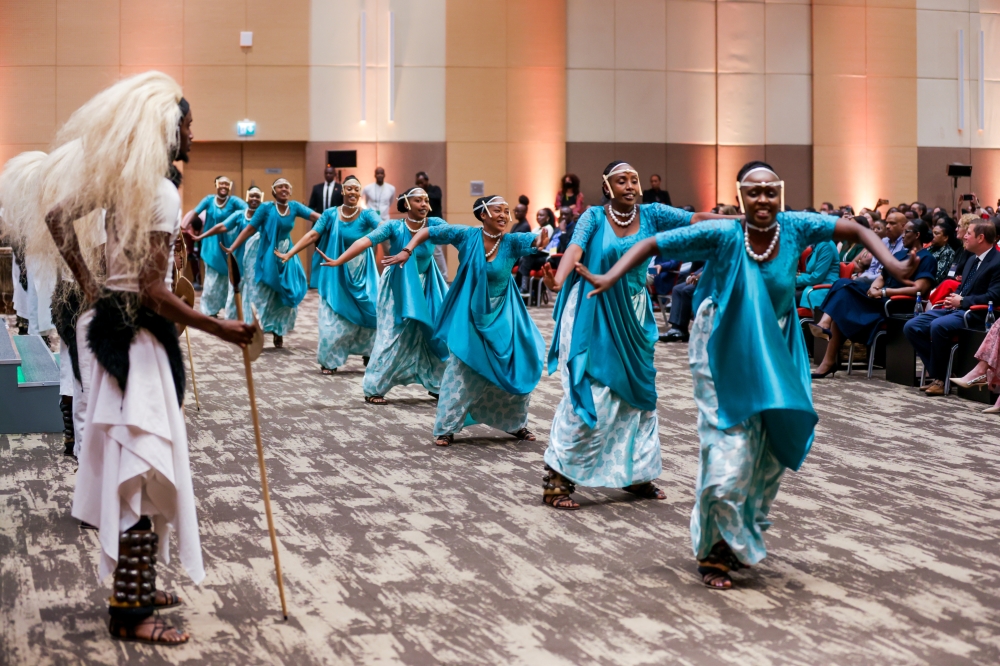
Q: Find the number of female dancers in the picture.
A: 8